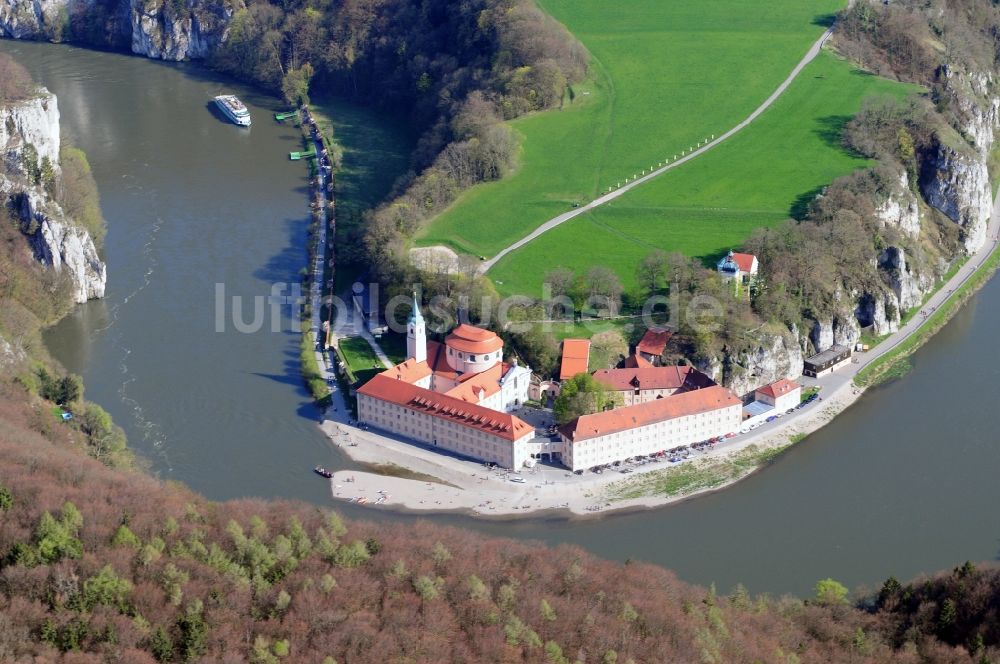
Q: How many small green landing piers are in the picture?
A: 2